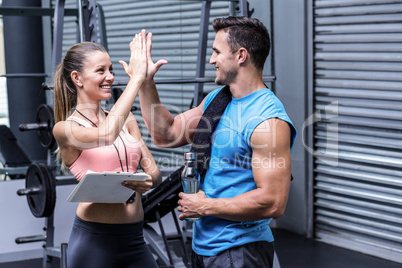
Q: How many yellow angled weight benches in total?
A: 0